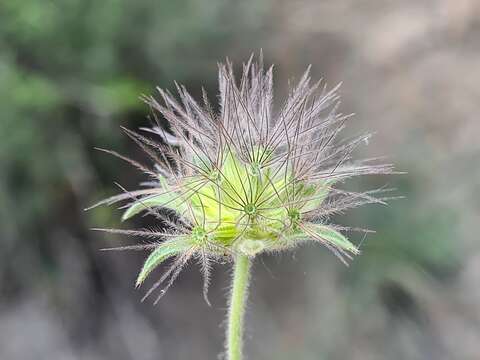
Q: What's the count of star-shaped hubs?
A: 5